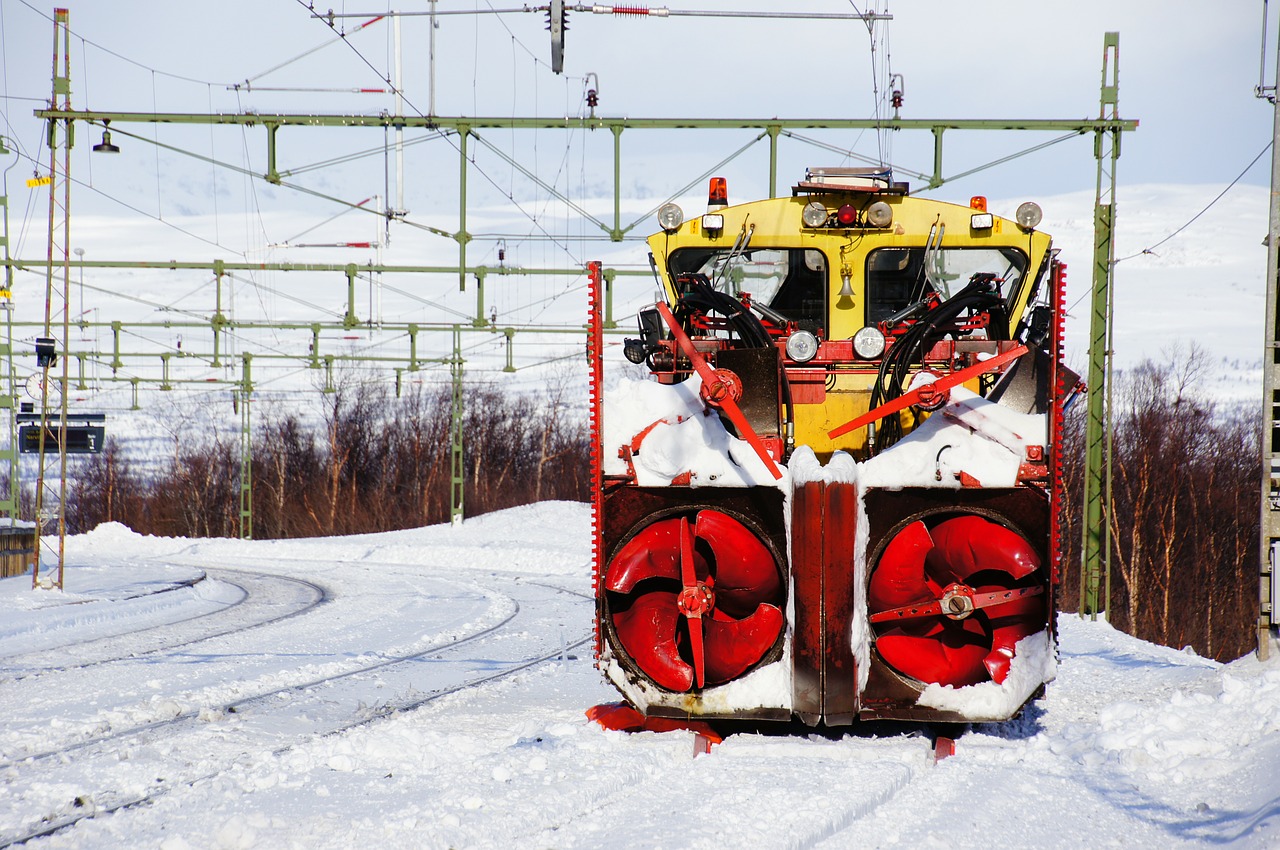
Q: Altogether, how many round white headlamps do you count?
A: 6